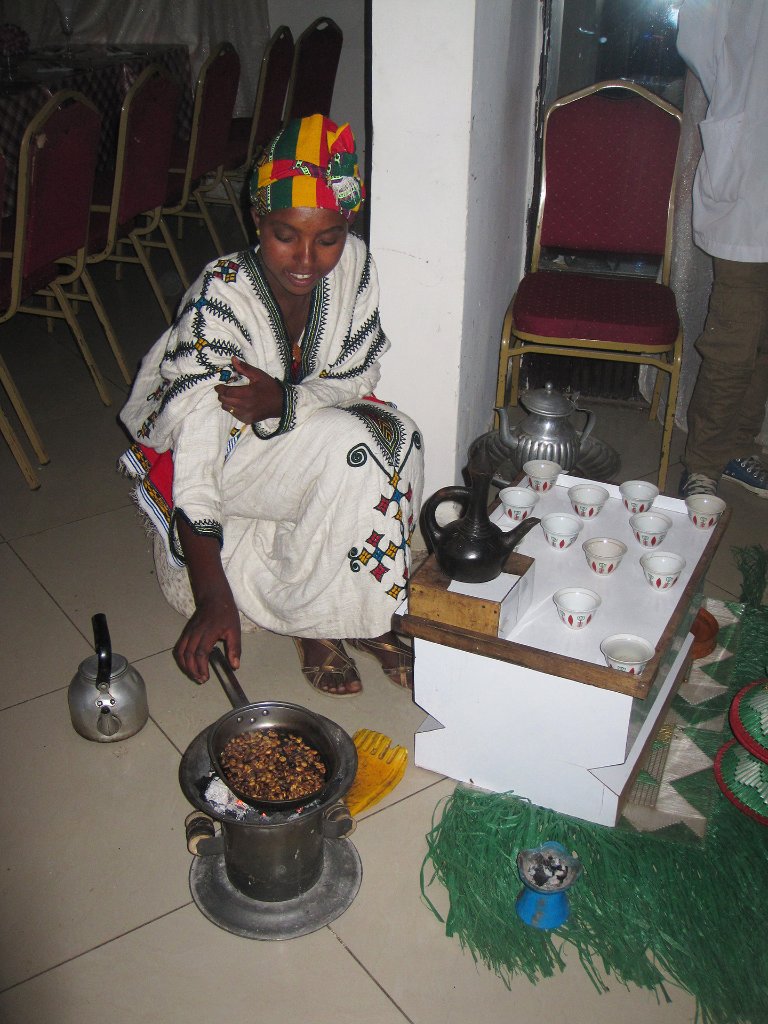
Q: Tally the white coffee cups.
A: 11